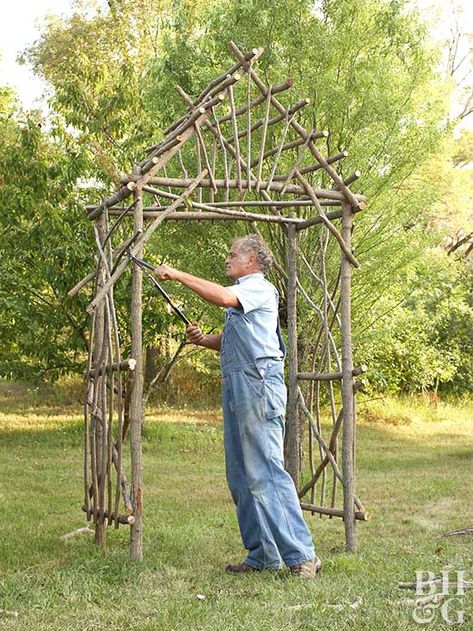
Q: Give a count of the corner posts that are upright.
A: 4